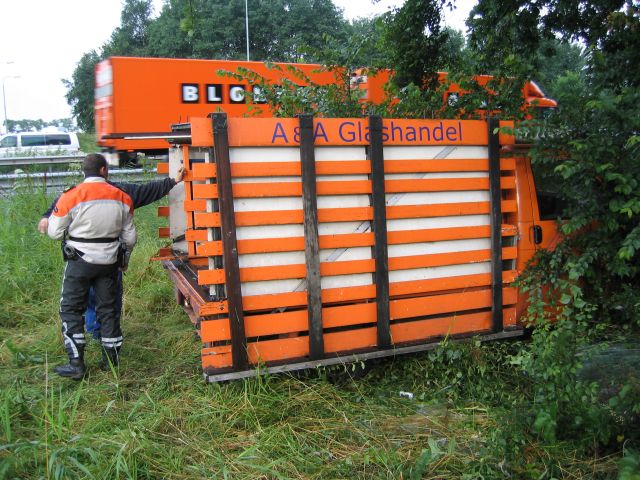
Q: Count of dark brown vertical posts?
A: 4